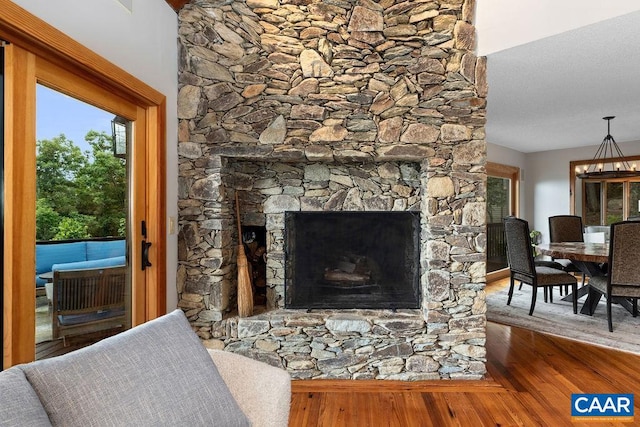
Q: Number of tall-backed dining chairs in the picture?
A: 3